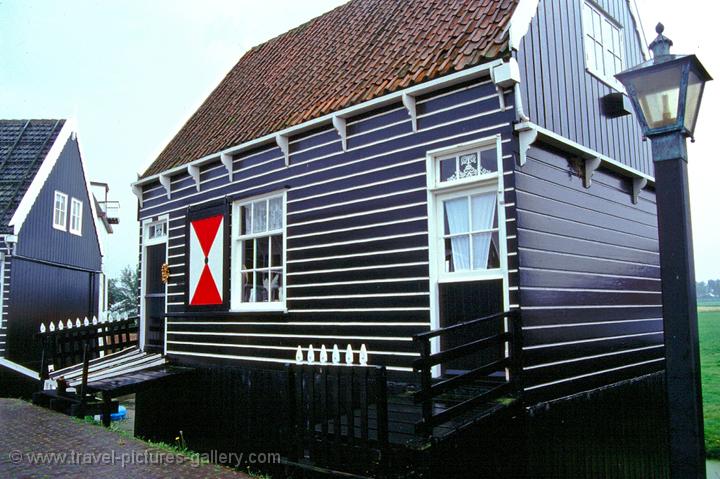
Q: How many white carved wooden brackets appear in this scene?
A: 11